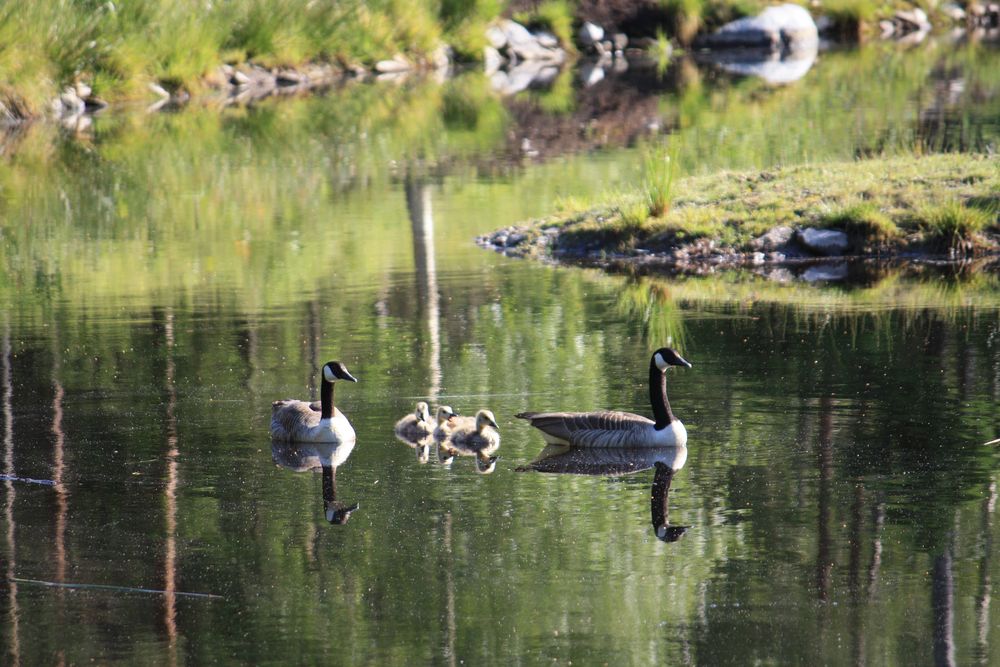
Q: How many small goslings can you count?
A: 3